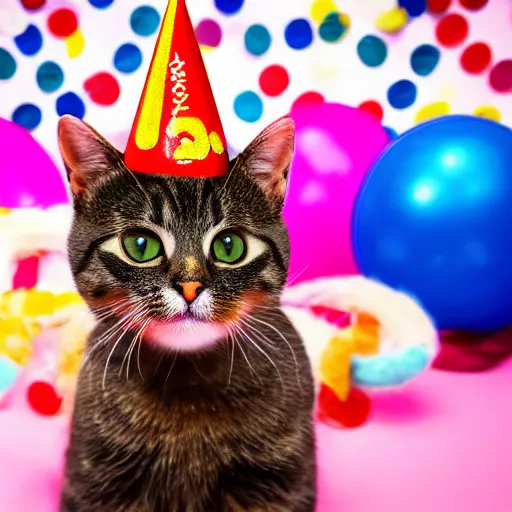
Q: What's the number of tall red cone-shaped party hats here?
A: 1